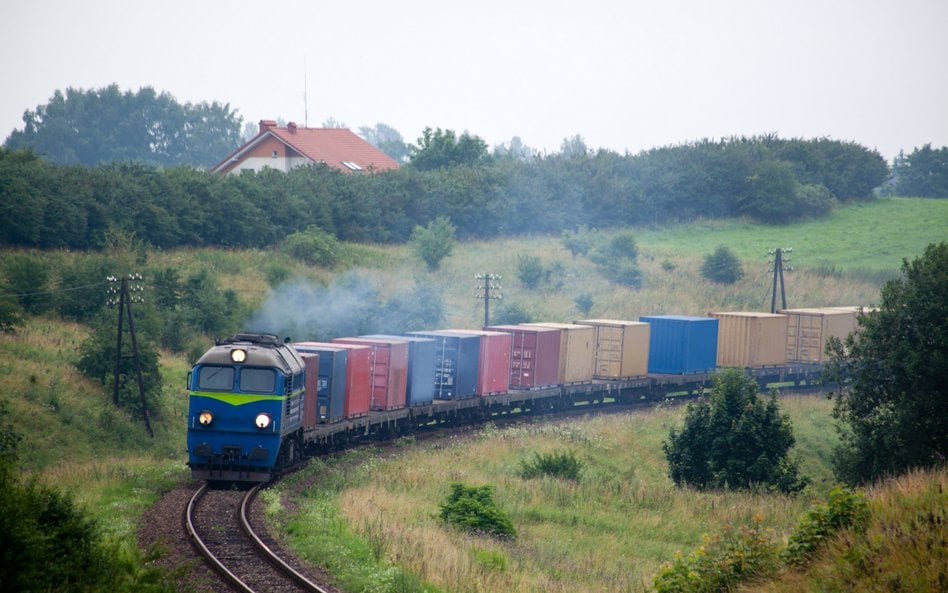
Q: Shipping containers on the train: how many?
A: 14